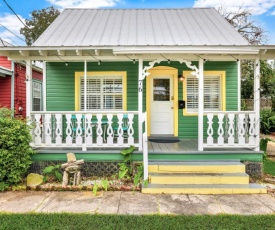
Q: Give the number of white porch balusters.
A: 15